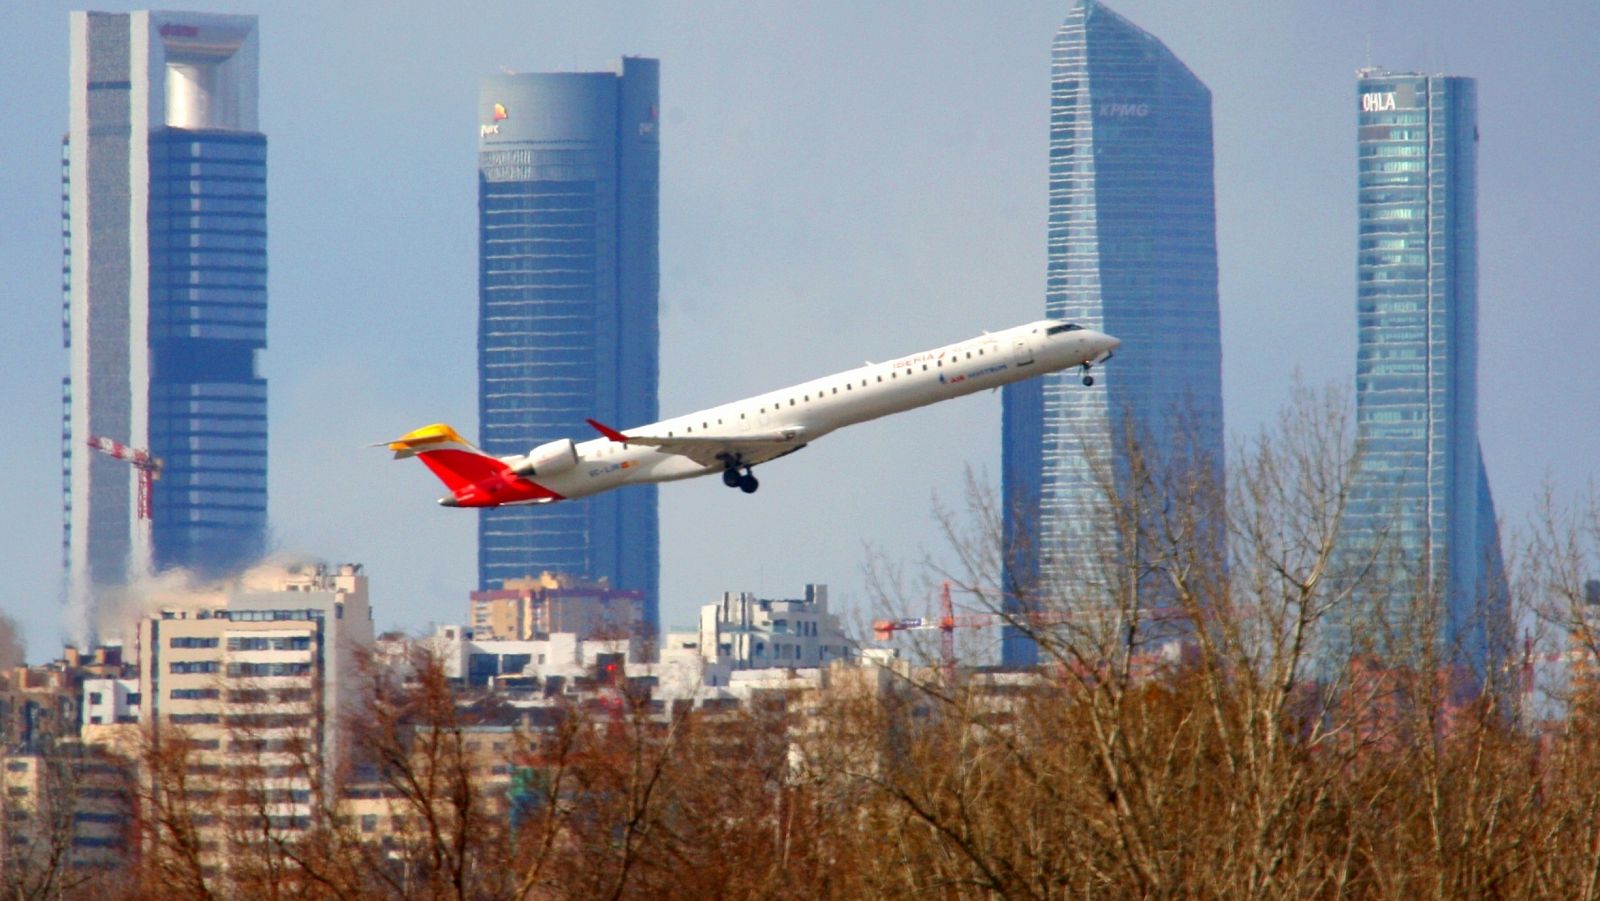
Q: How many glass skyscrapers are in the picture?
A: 4